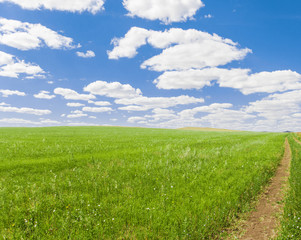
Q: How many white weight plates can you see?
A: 0